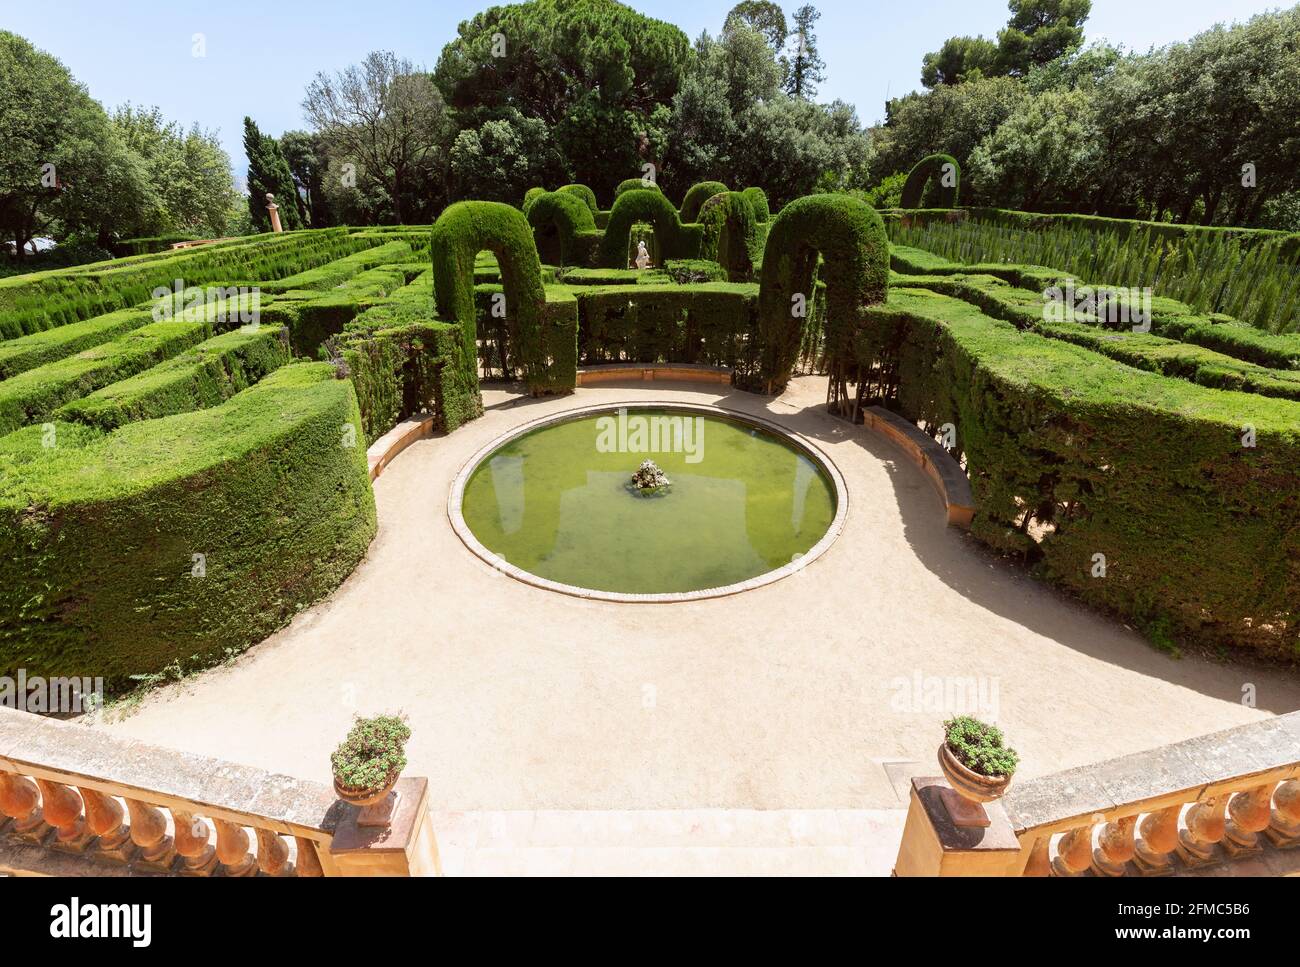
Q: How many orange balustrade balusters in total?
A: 15